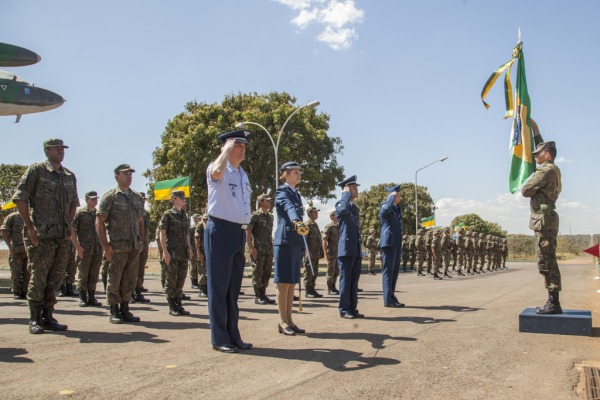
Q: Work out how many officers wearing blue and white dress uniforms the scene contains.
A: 4